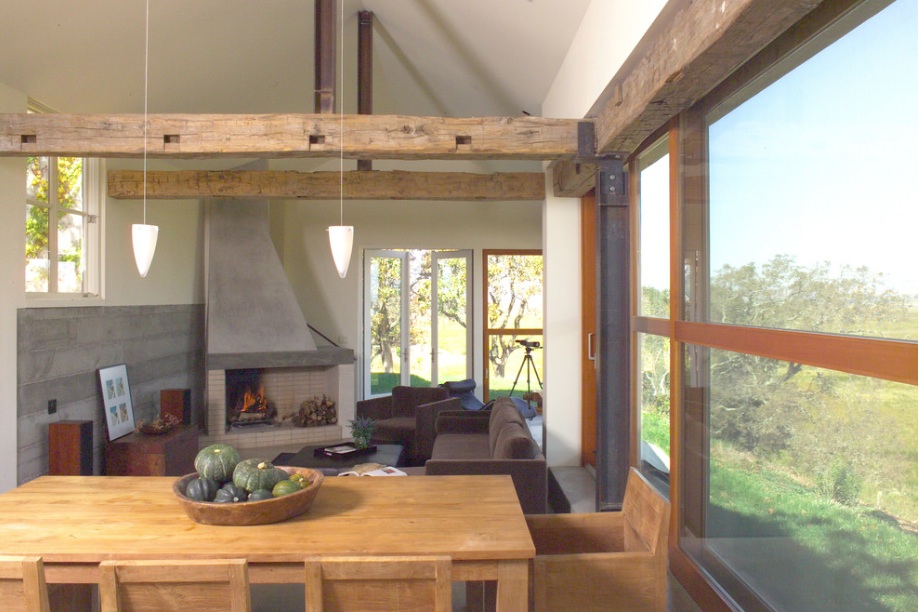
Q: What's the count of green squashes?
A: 7